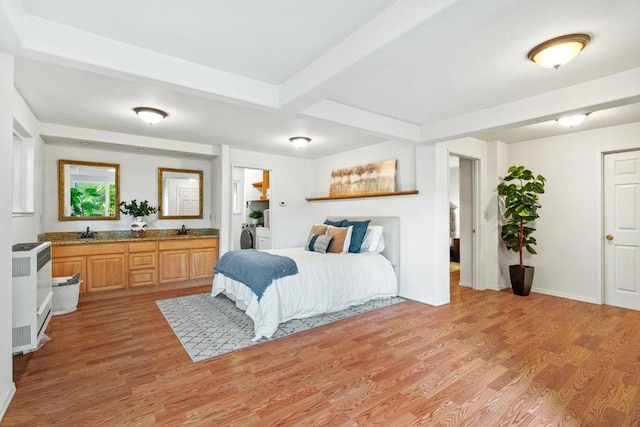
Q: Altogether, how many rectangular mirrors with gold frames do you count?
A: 2